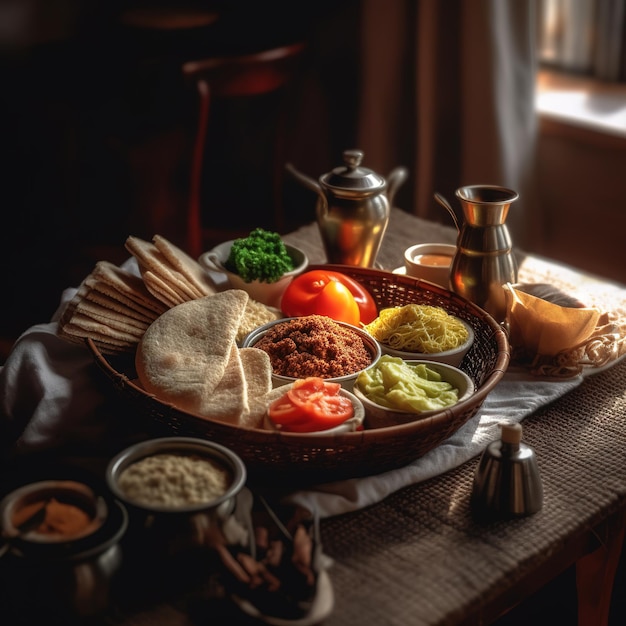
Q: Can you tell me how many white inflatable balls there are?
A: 0